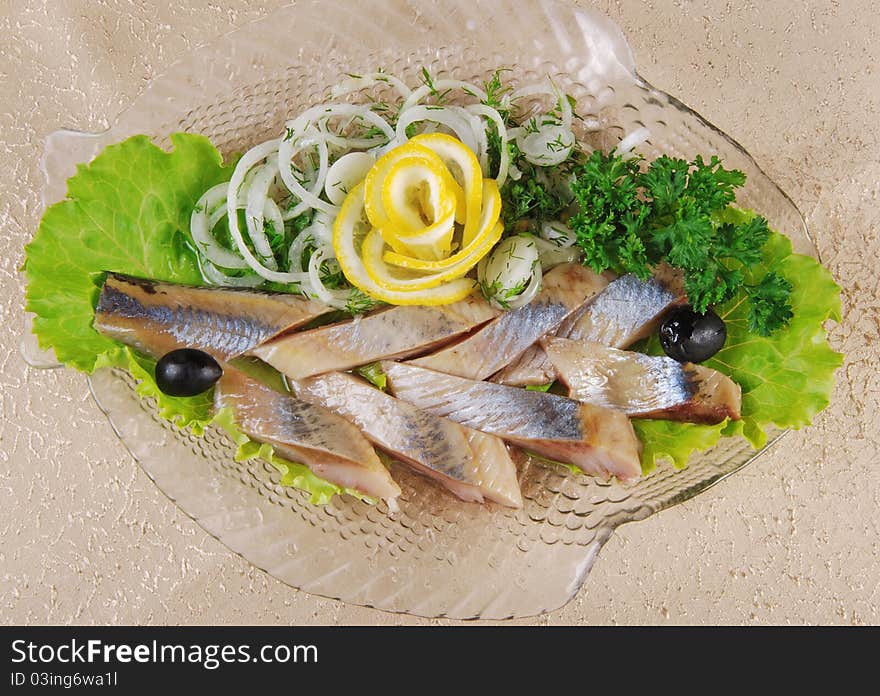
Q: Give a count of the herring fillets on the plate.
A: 8